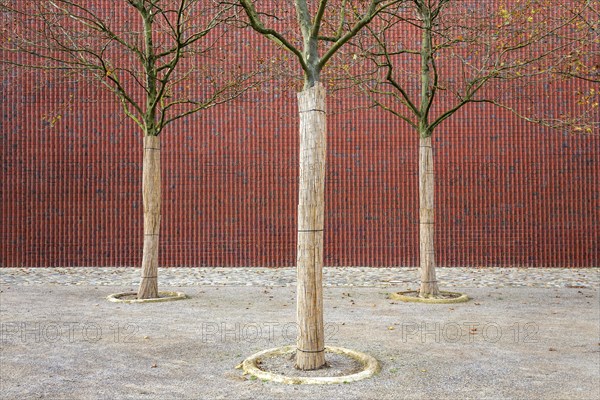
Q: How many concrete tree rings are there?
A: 3